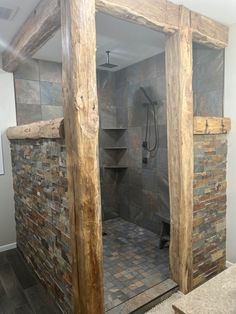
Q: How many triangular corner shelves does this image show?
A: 3